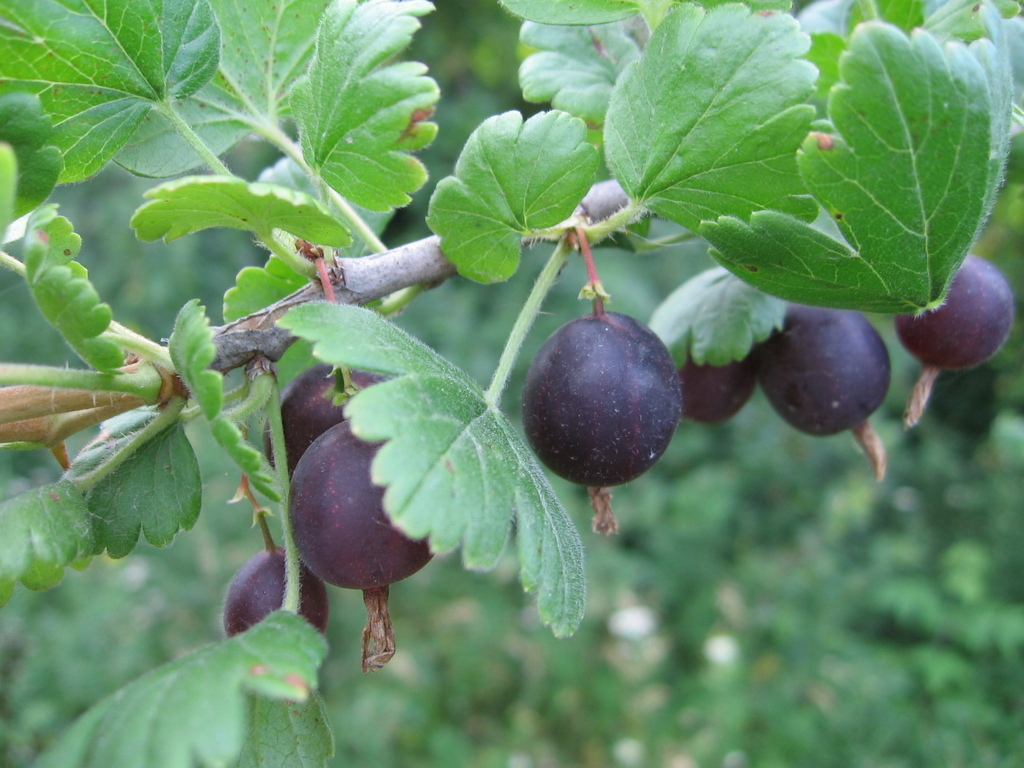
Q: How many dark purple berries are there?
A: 7